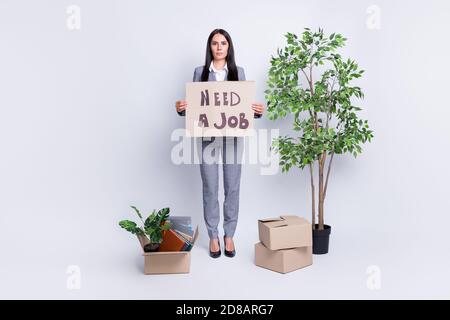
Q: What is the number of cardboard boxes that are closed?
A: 2